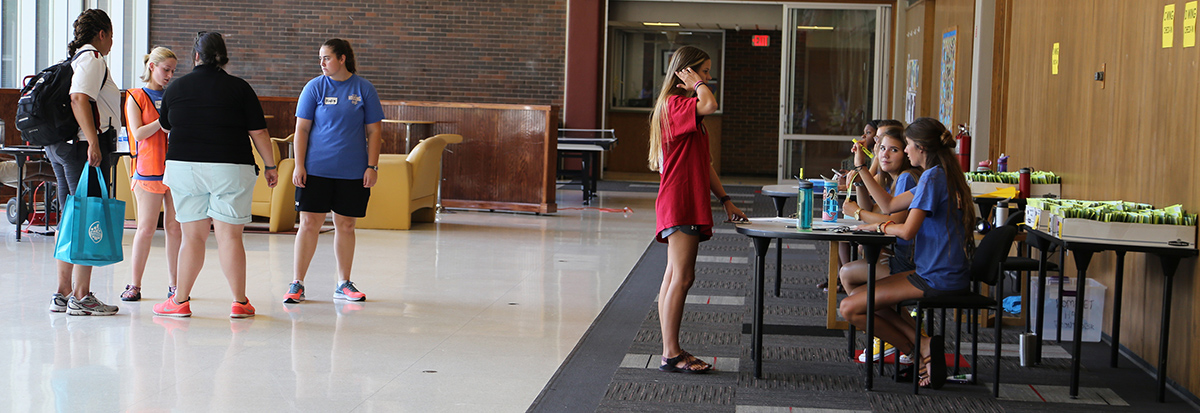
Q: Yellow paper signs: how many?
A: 3